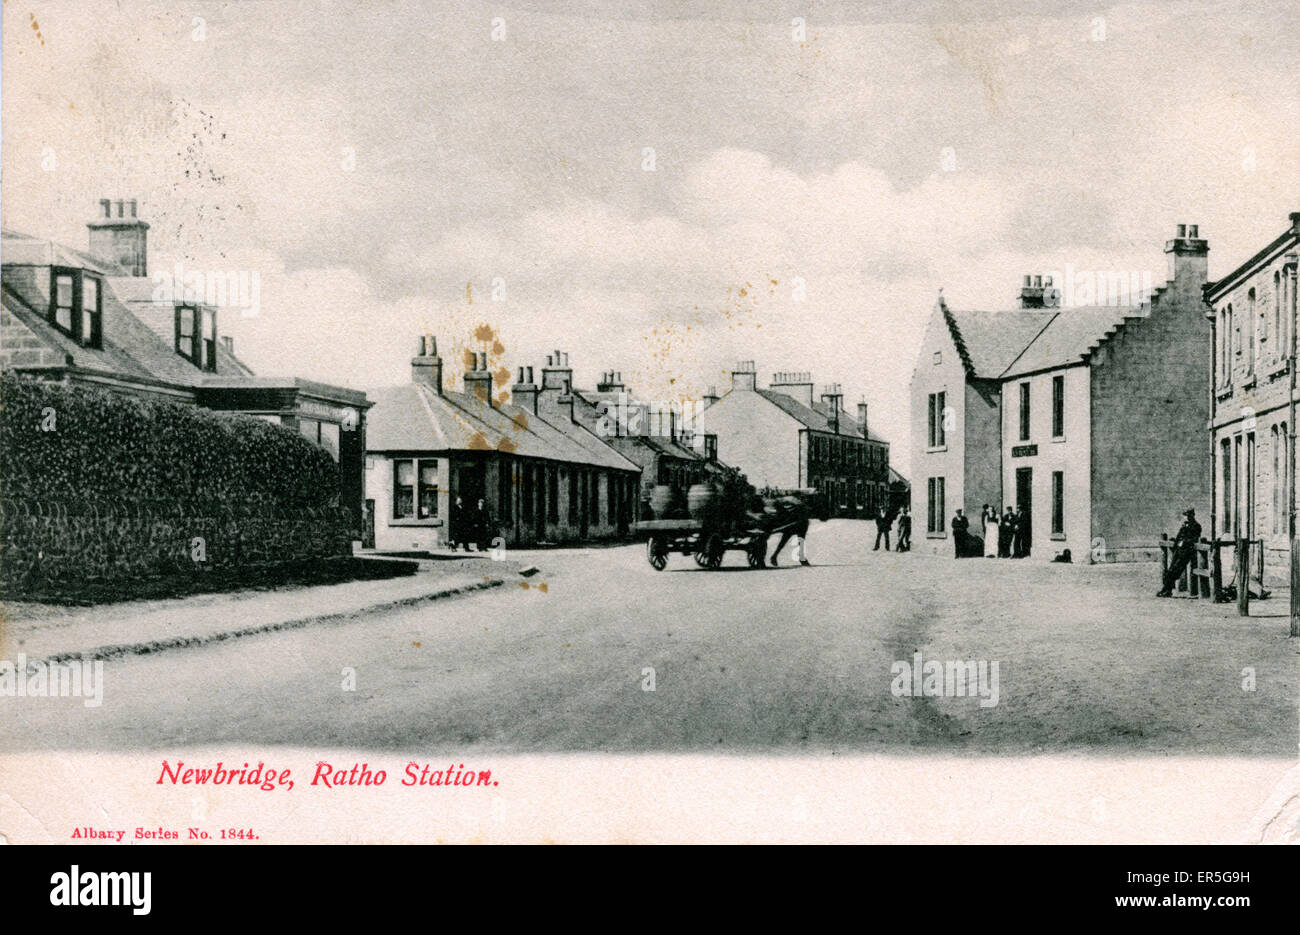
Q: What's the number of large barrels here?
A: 2